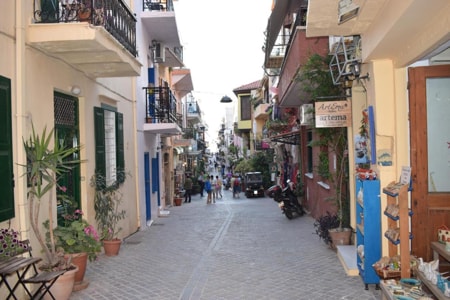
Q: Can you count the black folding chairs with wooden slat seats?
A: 1